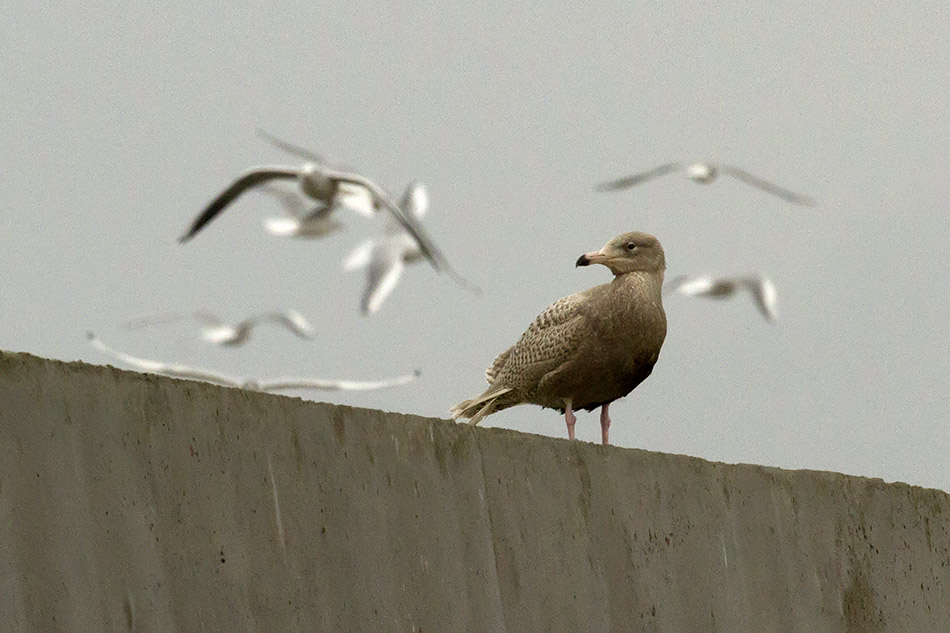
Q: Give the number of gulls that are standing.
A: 1